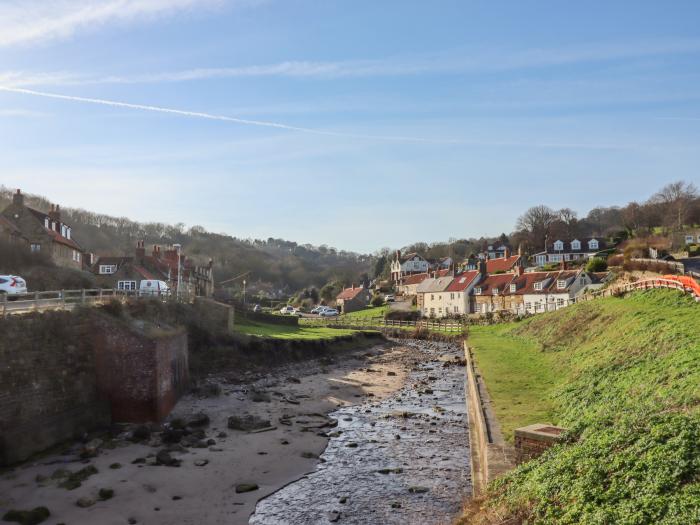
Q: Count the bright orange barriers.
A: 1